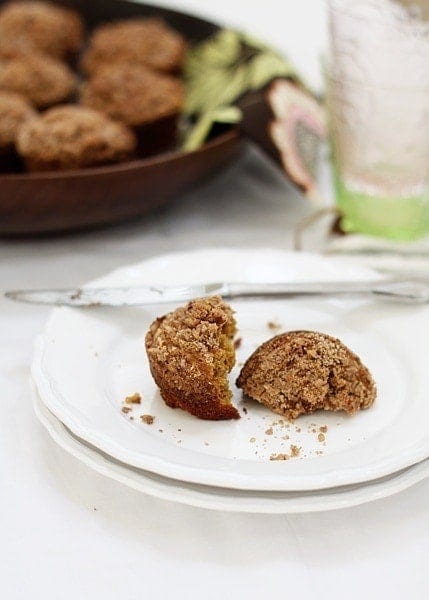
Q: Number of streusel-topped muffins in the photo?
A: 7